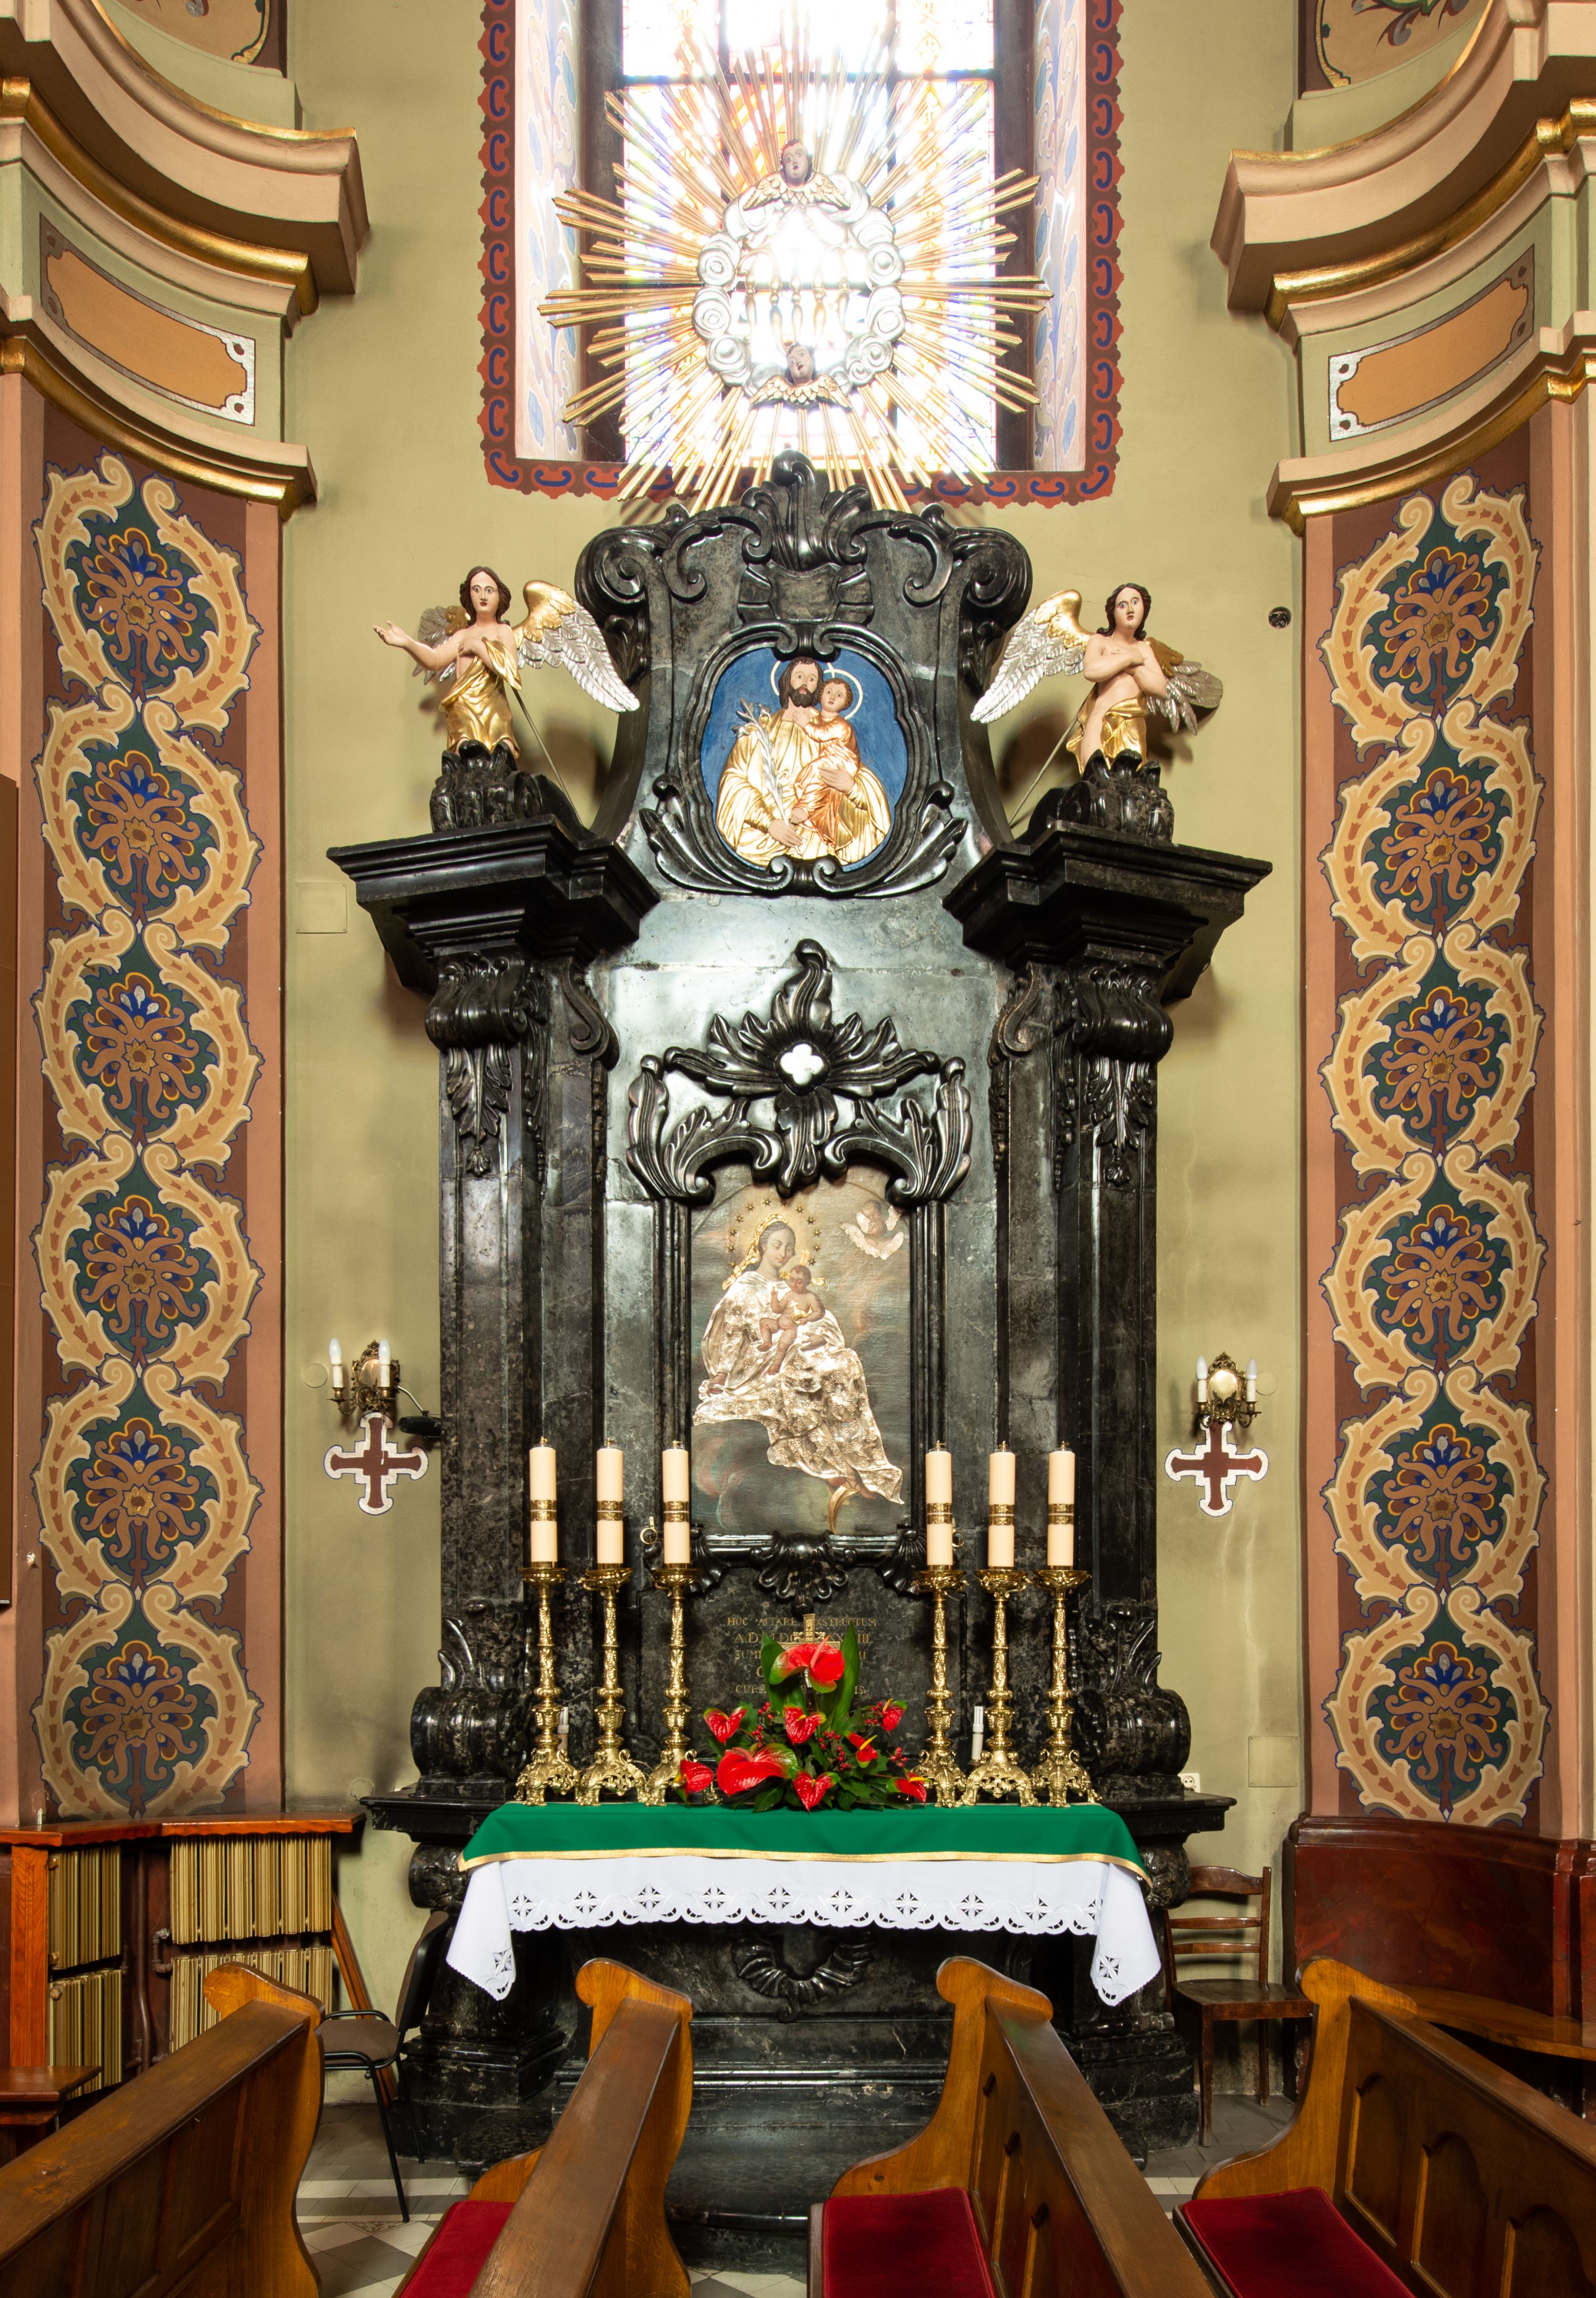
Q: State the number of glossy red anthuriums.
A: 9